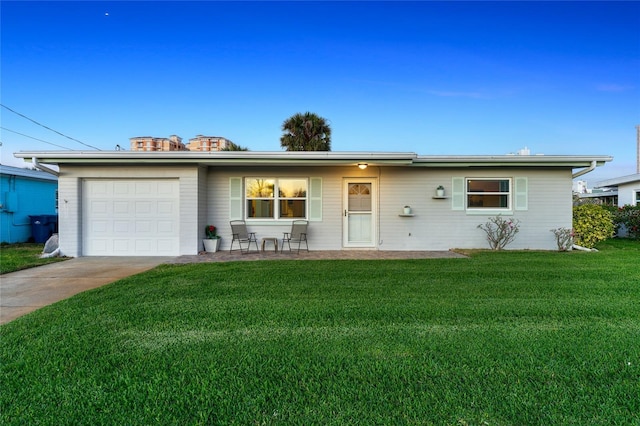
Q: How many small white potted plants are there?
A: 2